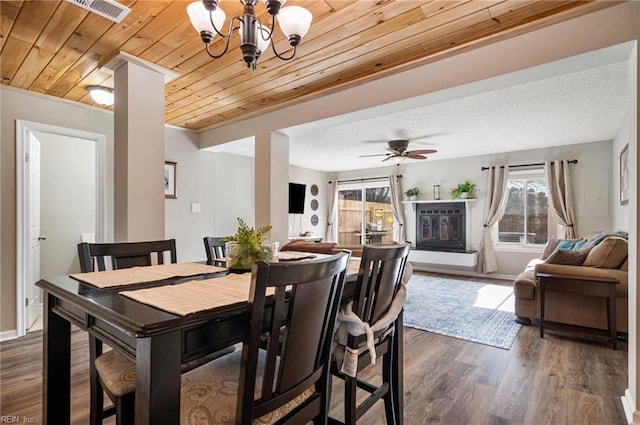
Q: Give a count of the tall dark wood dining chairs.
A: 4